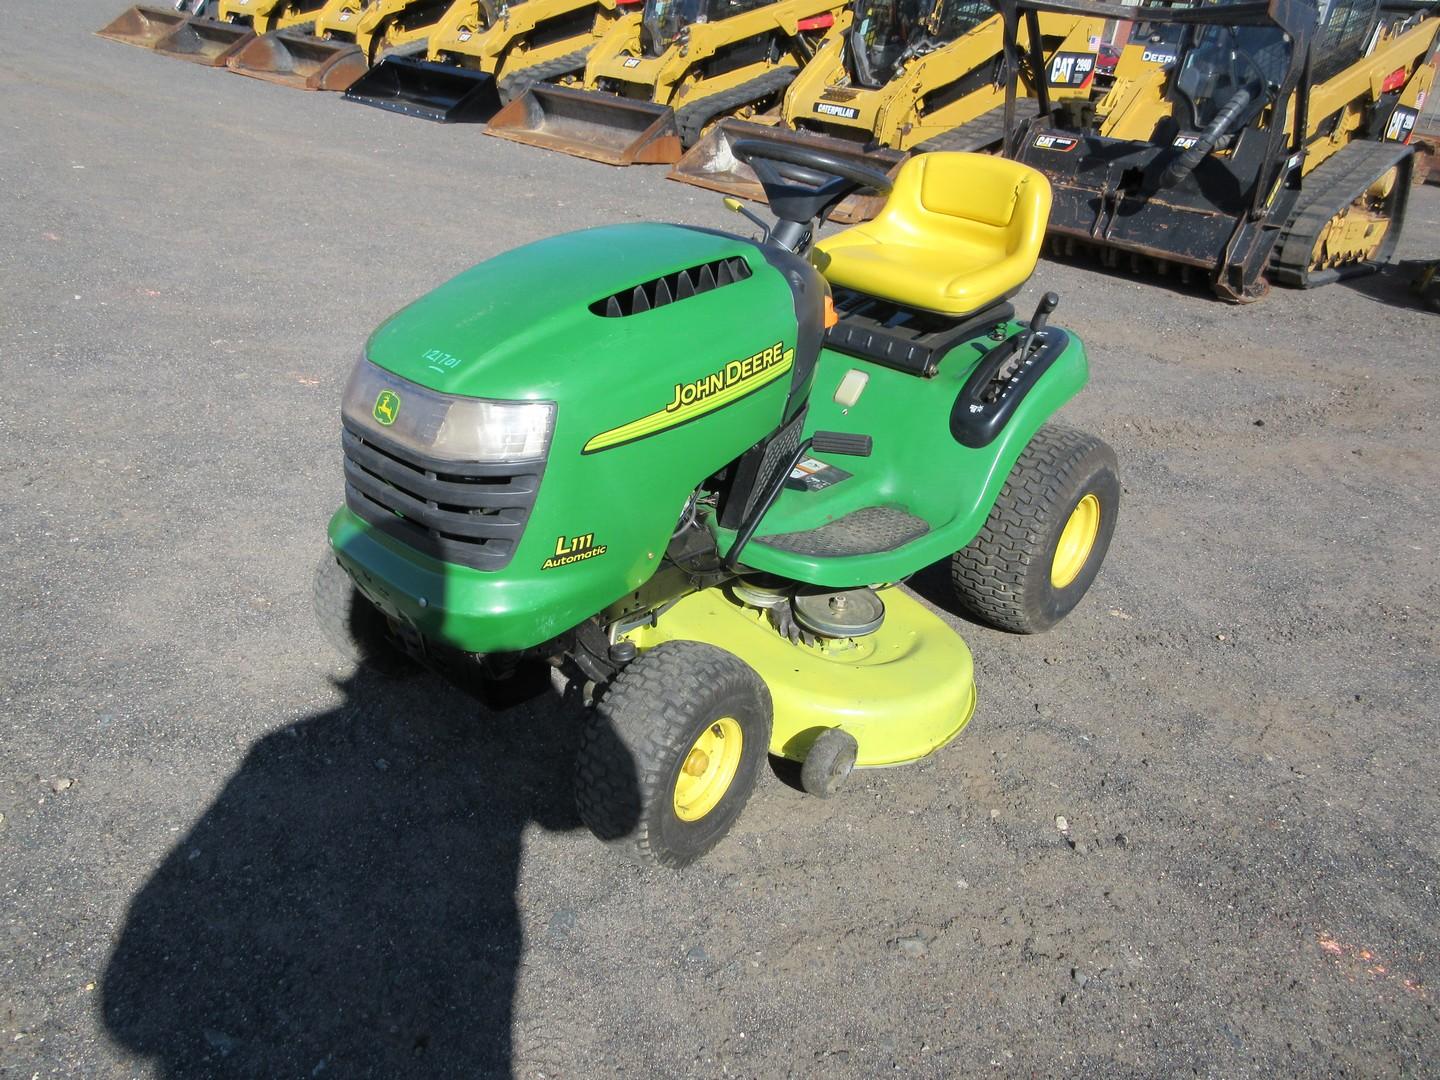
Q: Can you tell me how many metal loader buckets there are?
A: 6